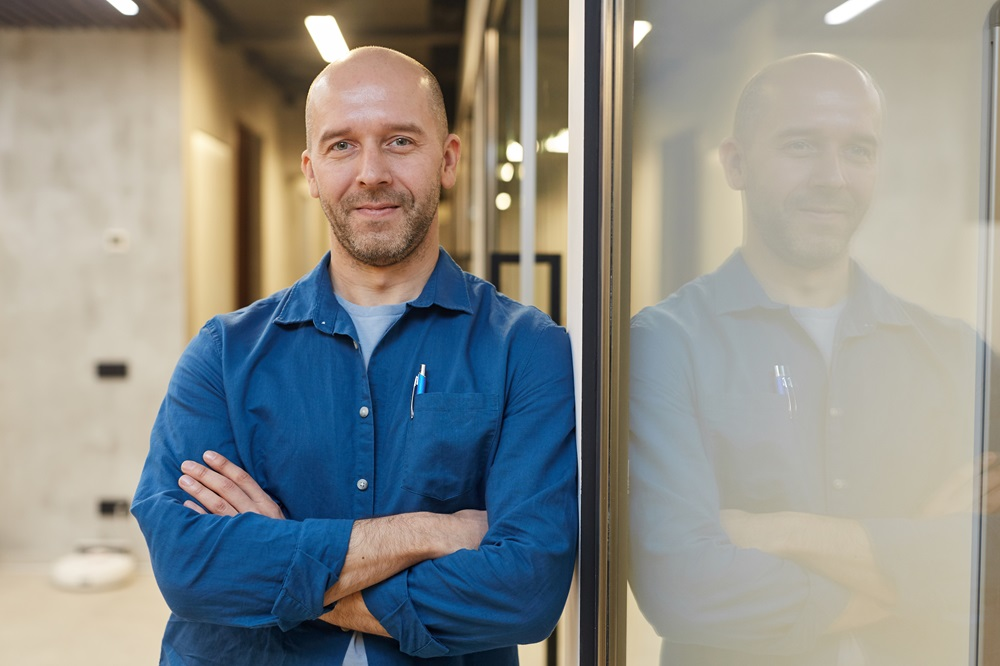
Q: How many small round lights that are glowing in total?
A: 3